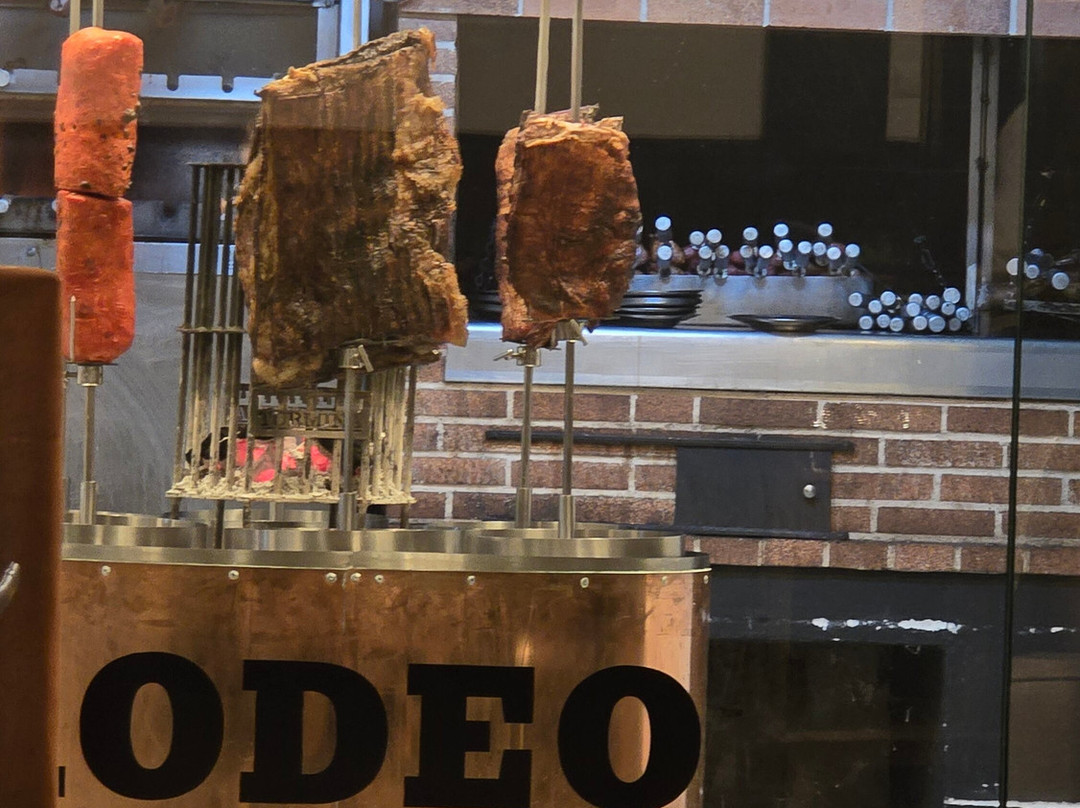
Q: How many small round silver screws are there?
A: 9